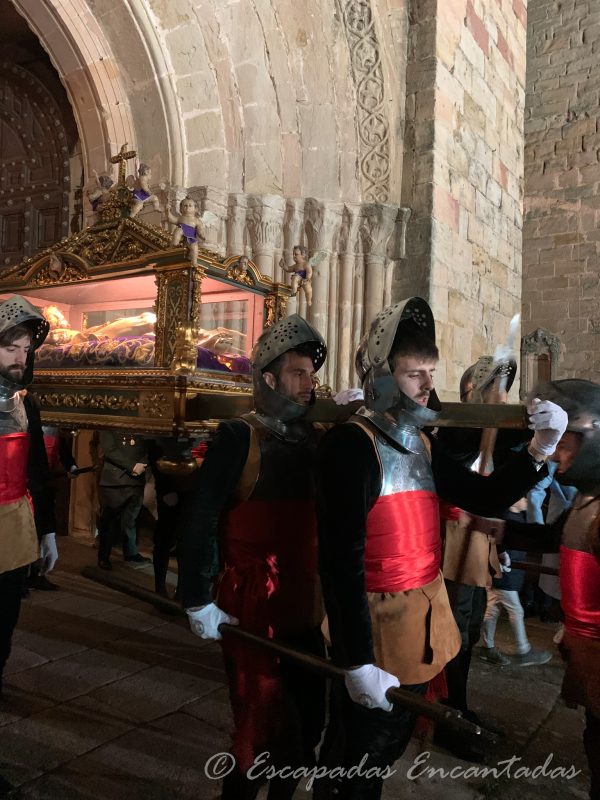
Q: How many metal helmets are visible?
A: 5